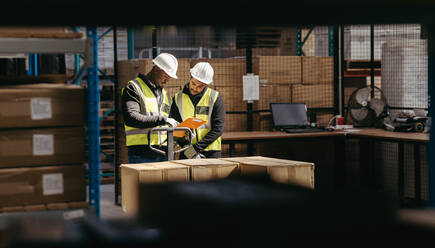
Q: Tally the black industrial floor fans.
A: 1